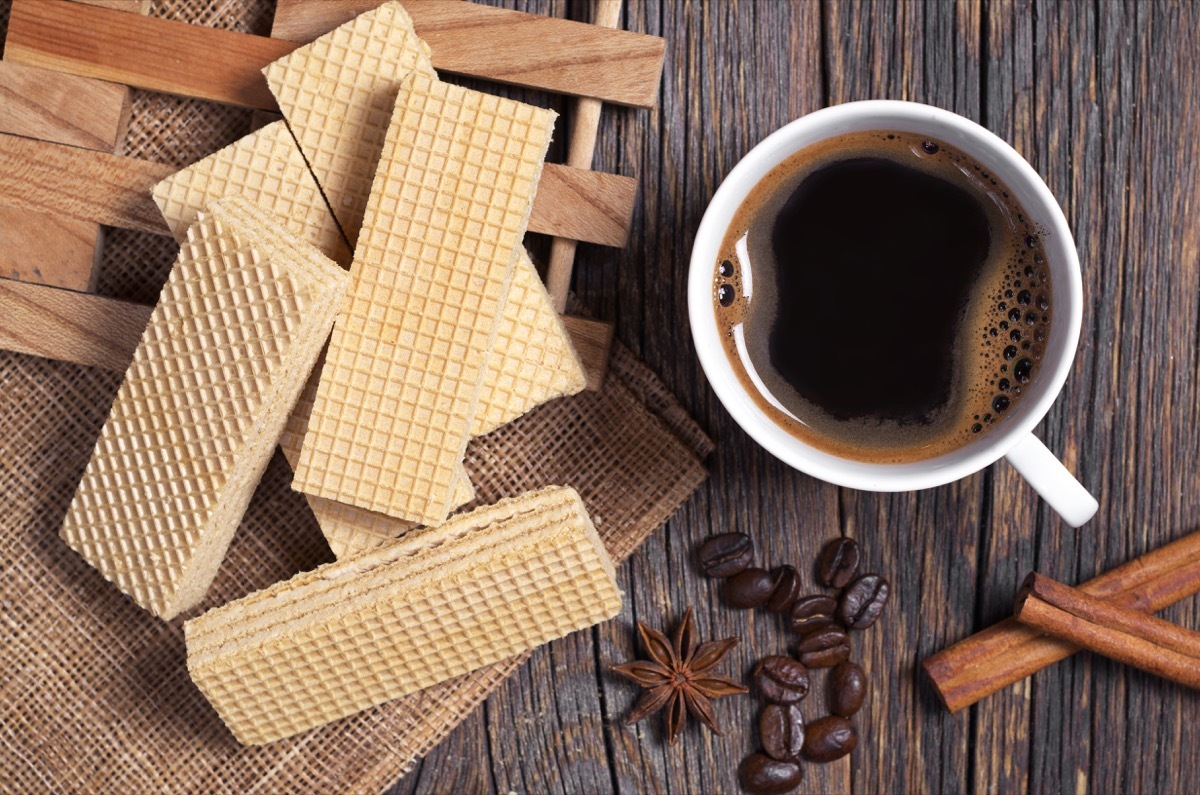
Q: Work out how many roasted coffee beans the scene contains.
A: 12